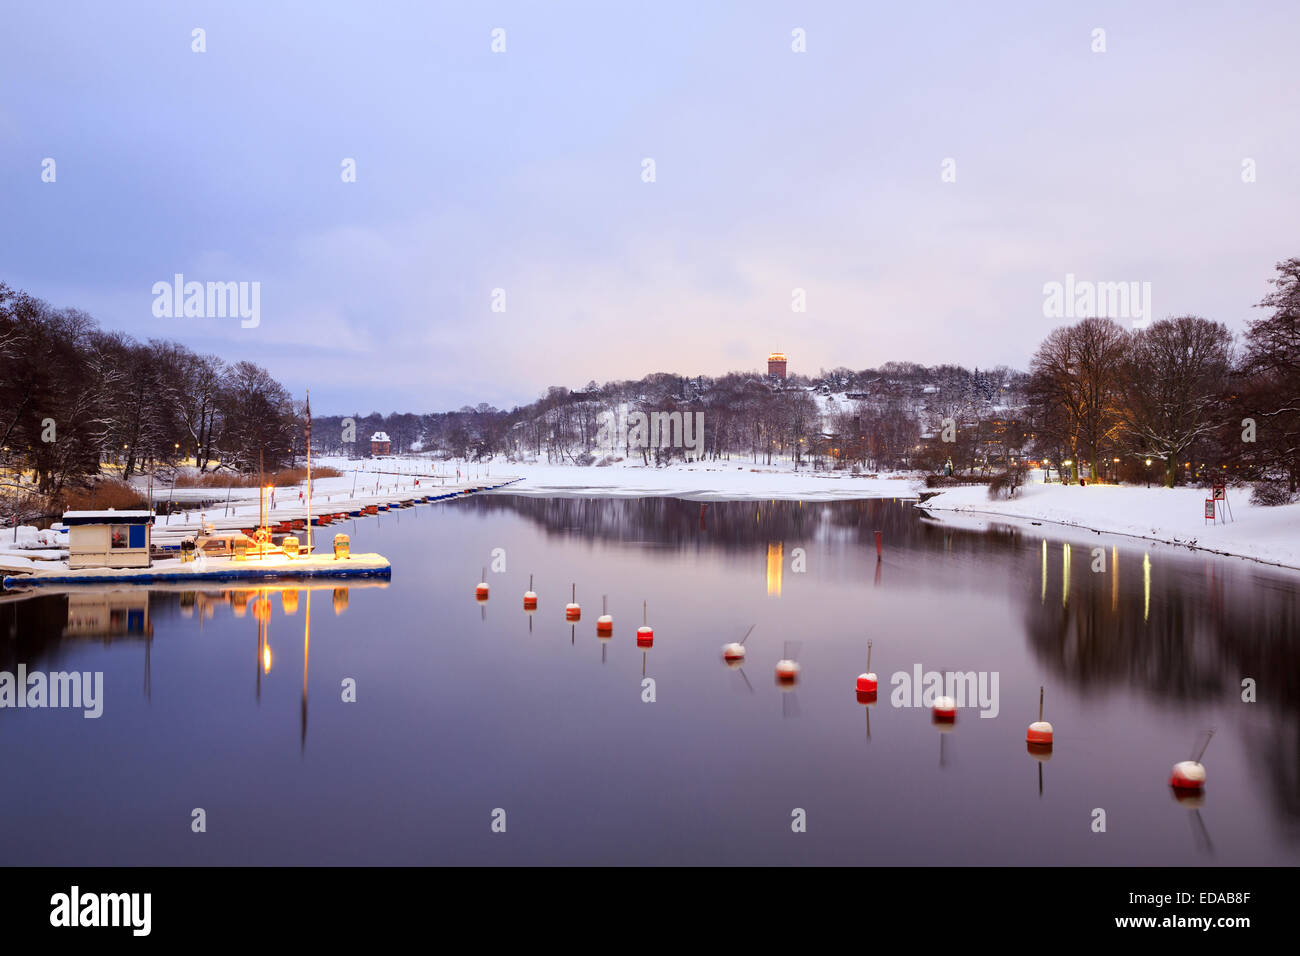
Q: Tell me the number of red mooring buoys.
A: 11